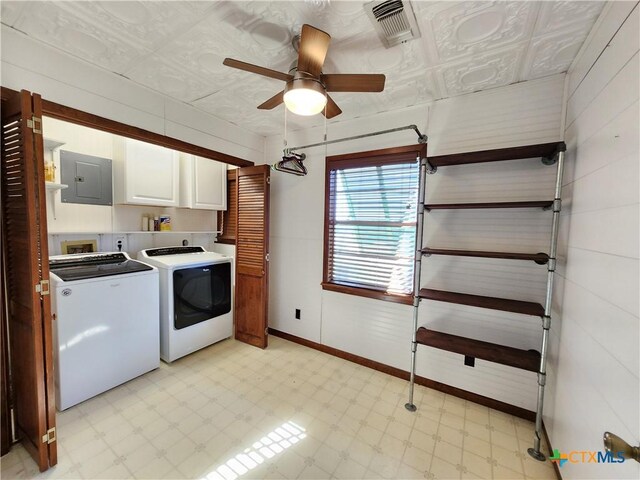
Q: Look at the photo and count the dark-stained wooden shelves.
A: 5